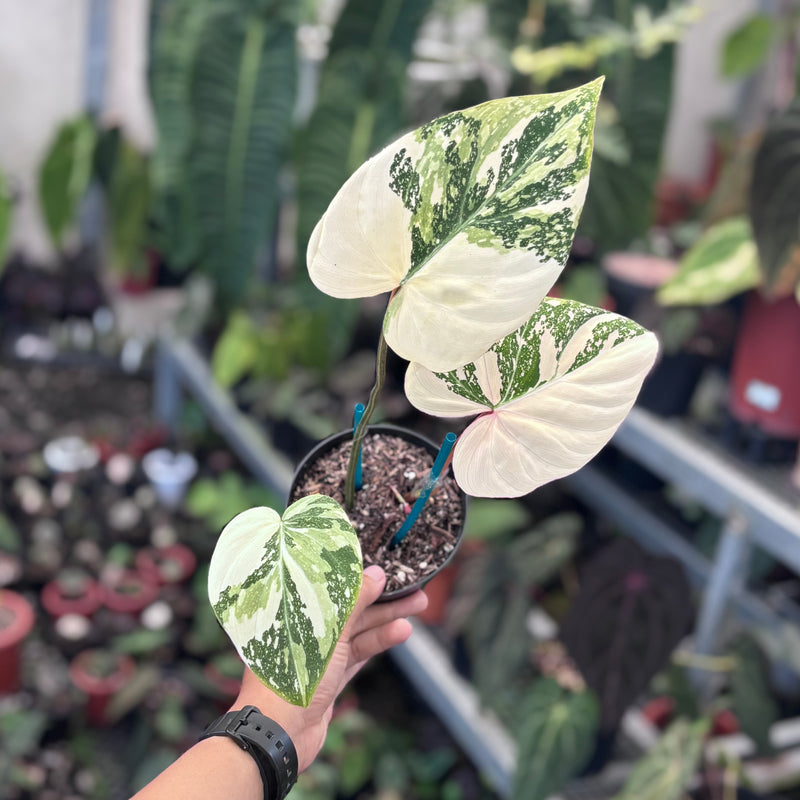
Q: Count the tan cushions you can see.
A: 0